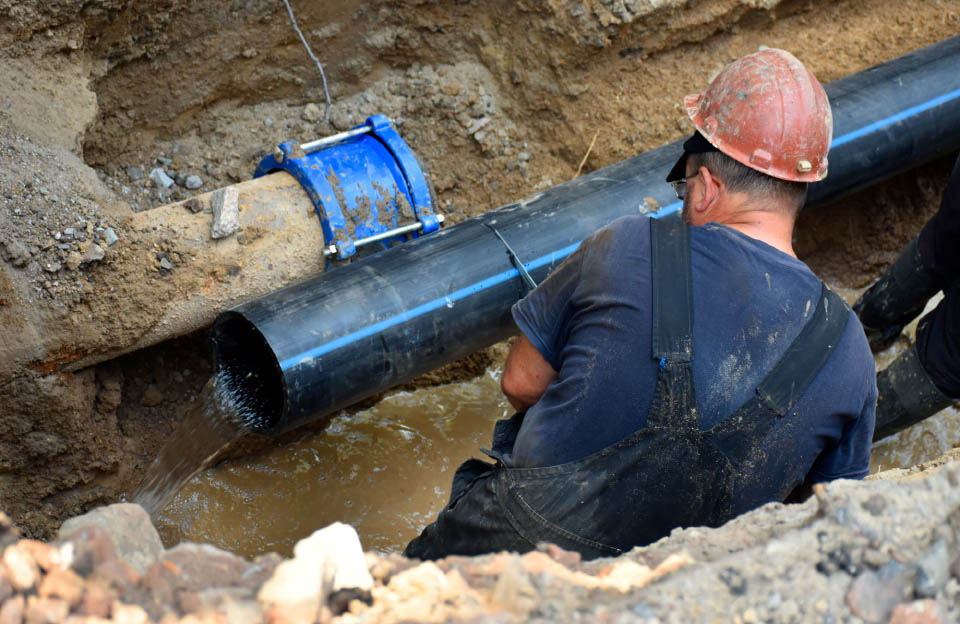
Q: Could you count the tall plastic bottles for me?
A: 0